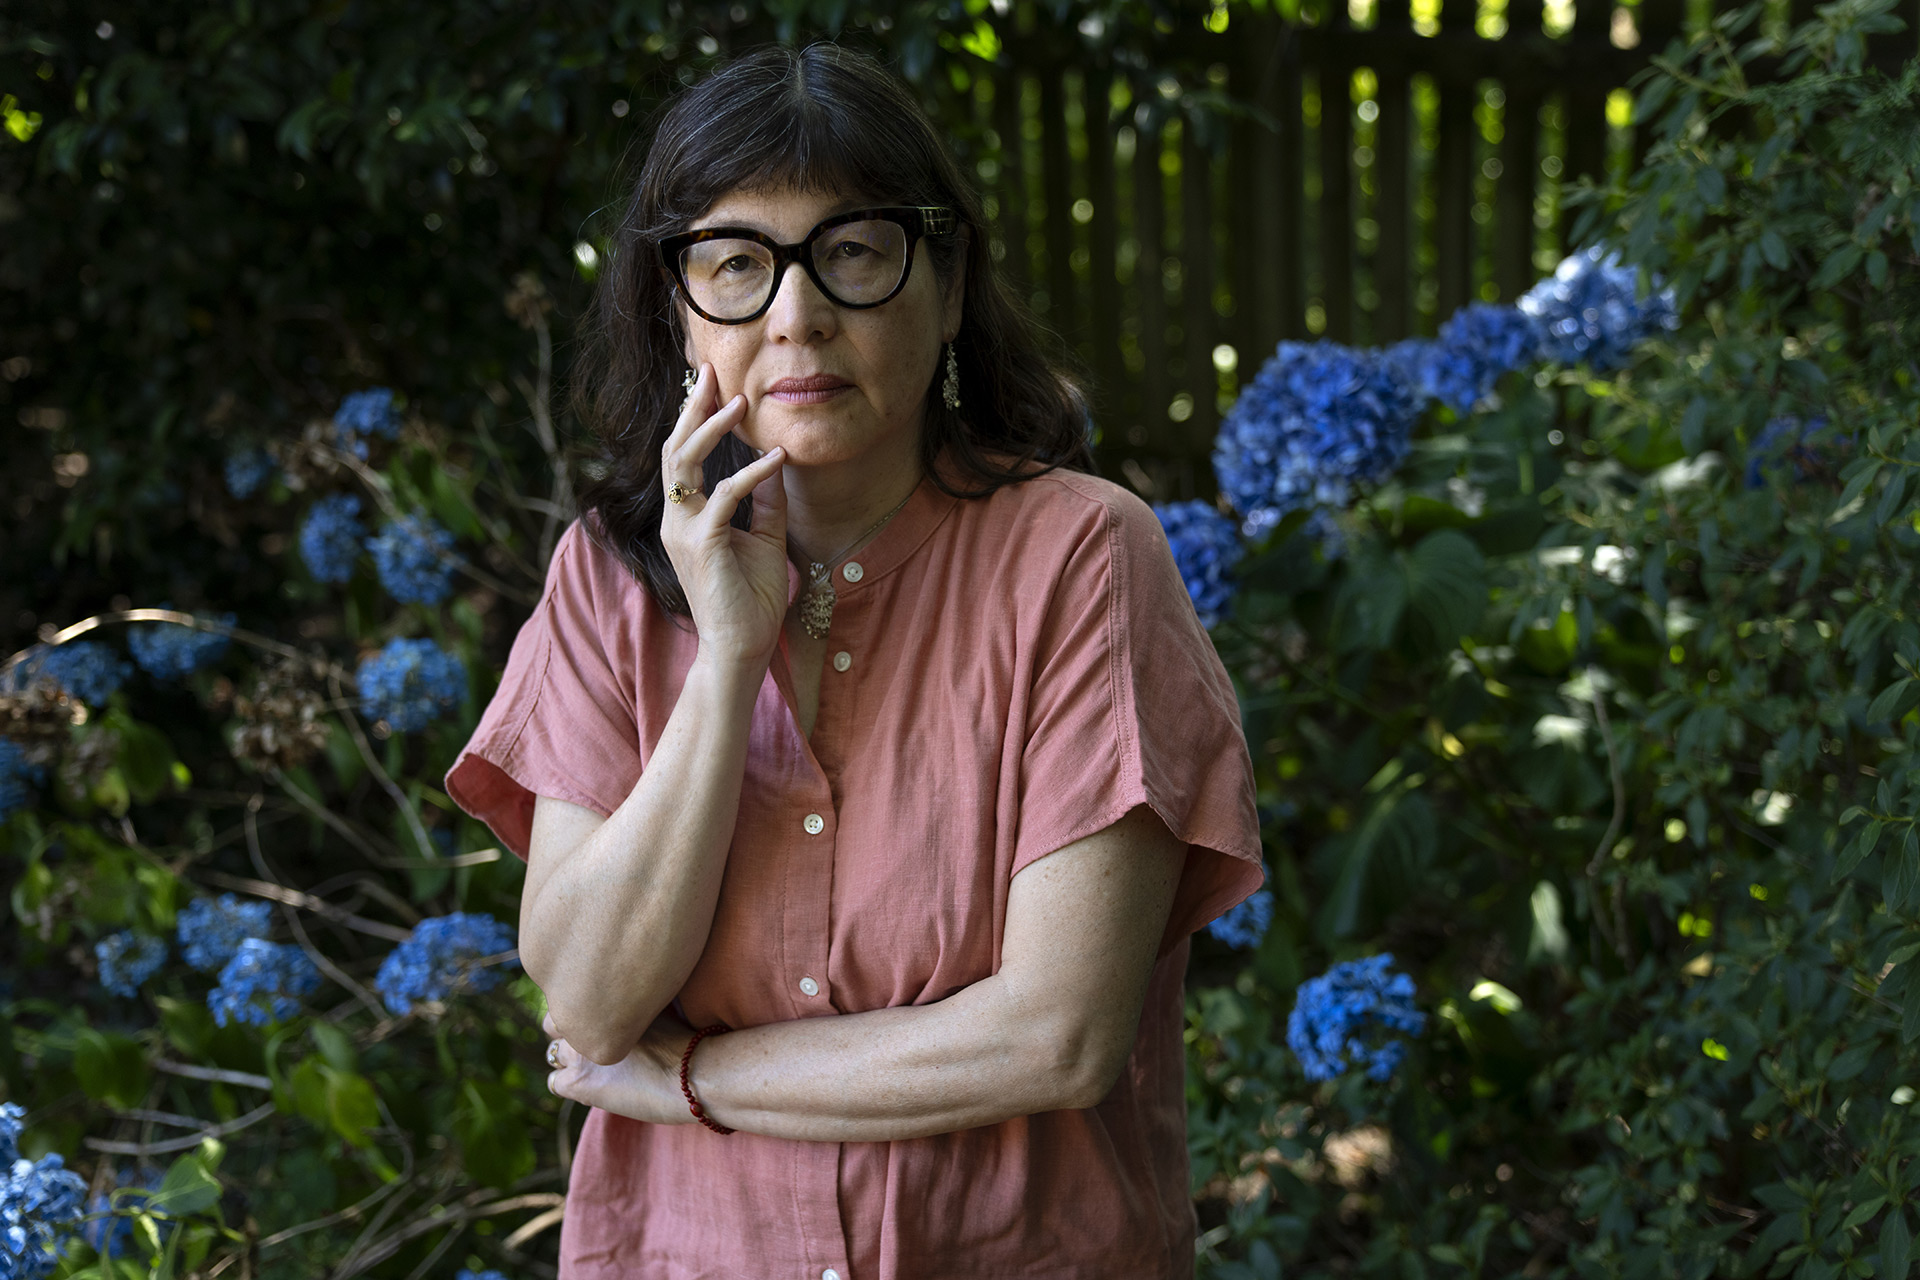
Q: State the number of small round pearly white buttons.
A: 5